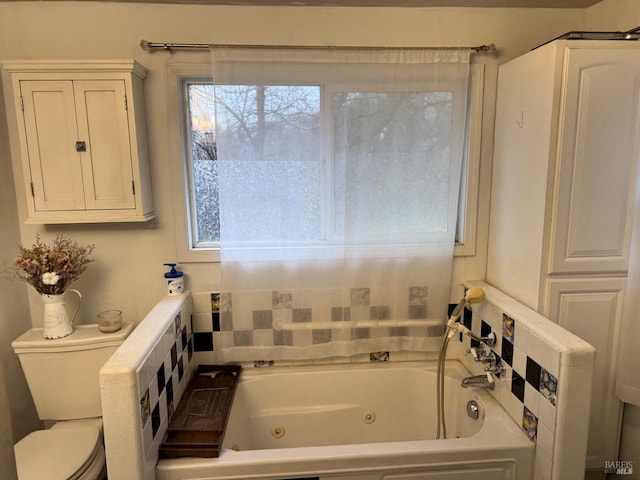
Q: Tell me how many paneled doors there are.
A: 4